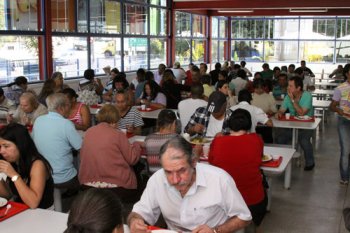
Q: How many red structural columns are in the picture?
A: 4